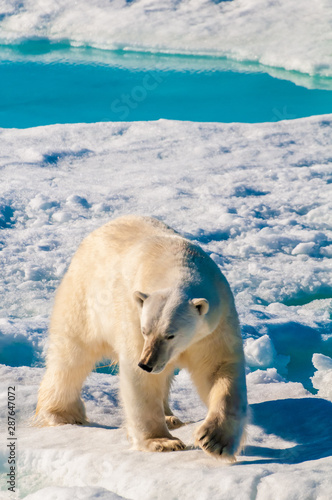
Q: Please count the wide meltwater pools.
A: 1